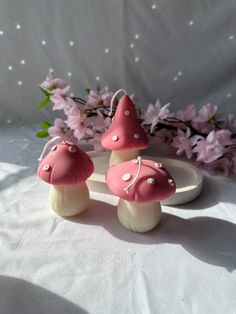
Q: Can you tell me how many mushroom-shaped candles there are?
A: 3